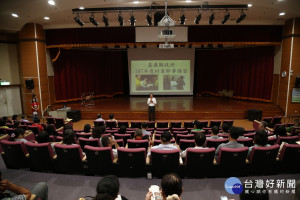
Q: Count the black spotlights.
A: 11